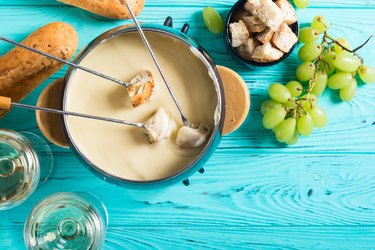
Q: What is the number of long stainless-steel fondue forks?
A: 3